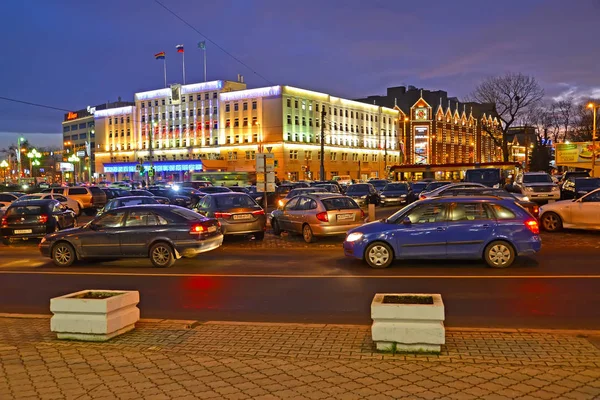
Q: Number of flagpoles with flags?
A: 3